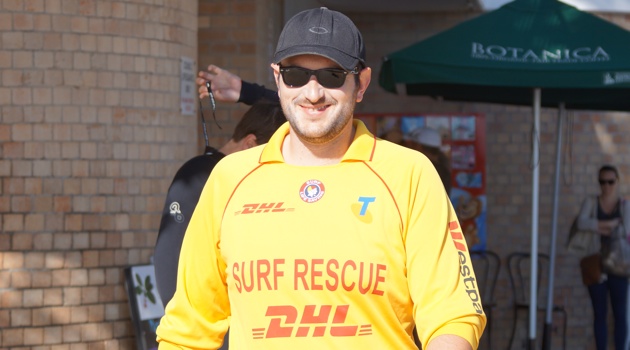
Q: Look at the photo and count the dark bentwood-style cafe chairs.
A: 2